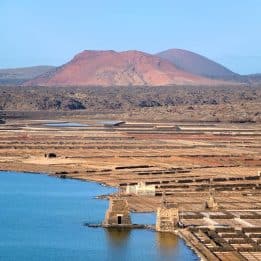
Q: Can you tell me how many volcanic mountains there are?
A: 2